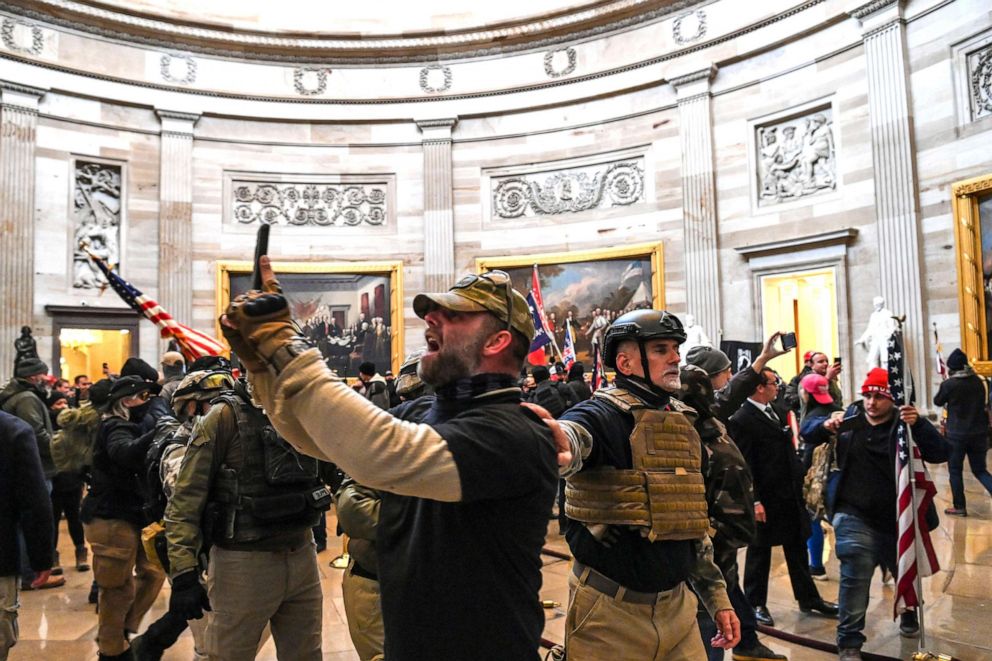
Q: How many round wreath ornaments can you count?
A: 6